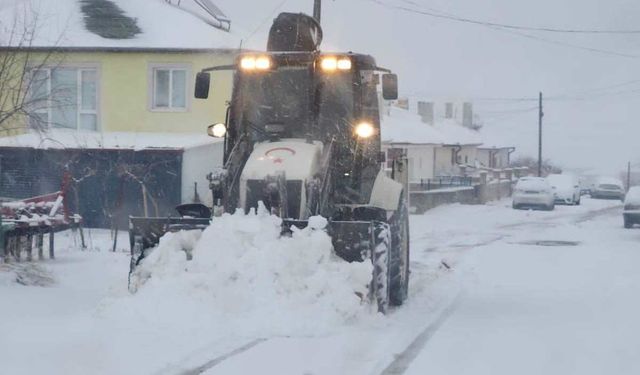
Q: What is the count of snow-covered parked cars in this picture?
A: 4